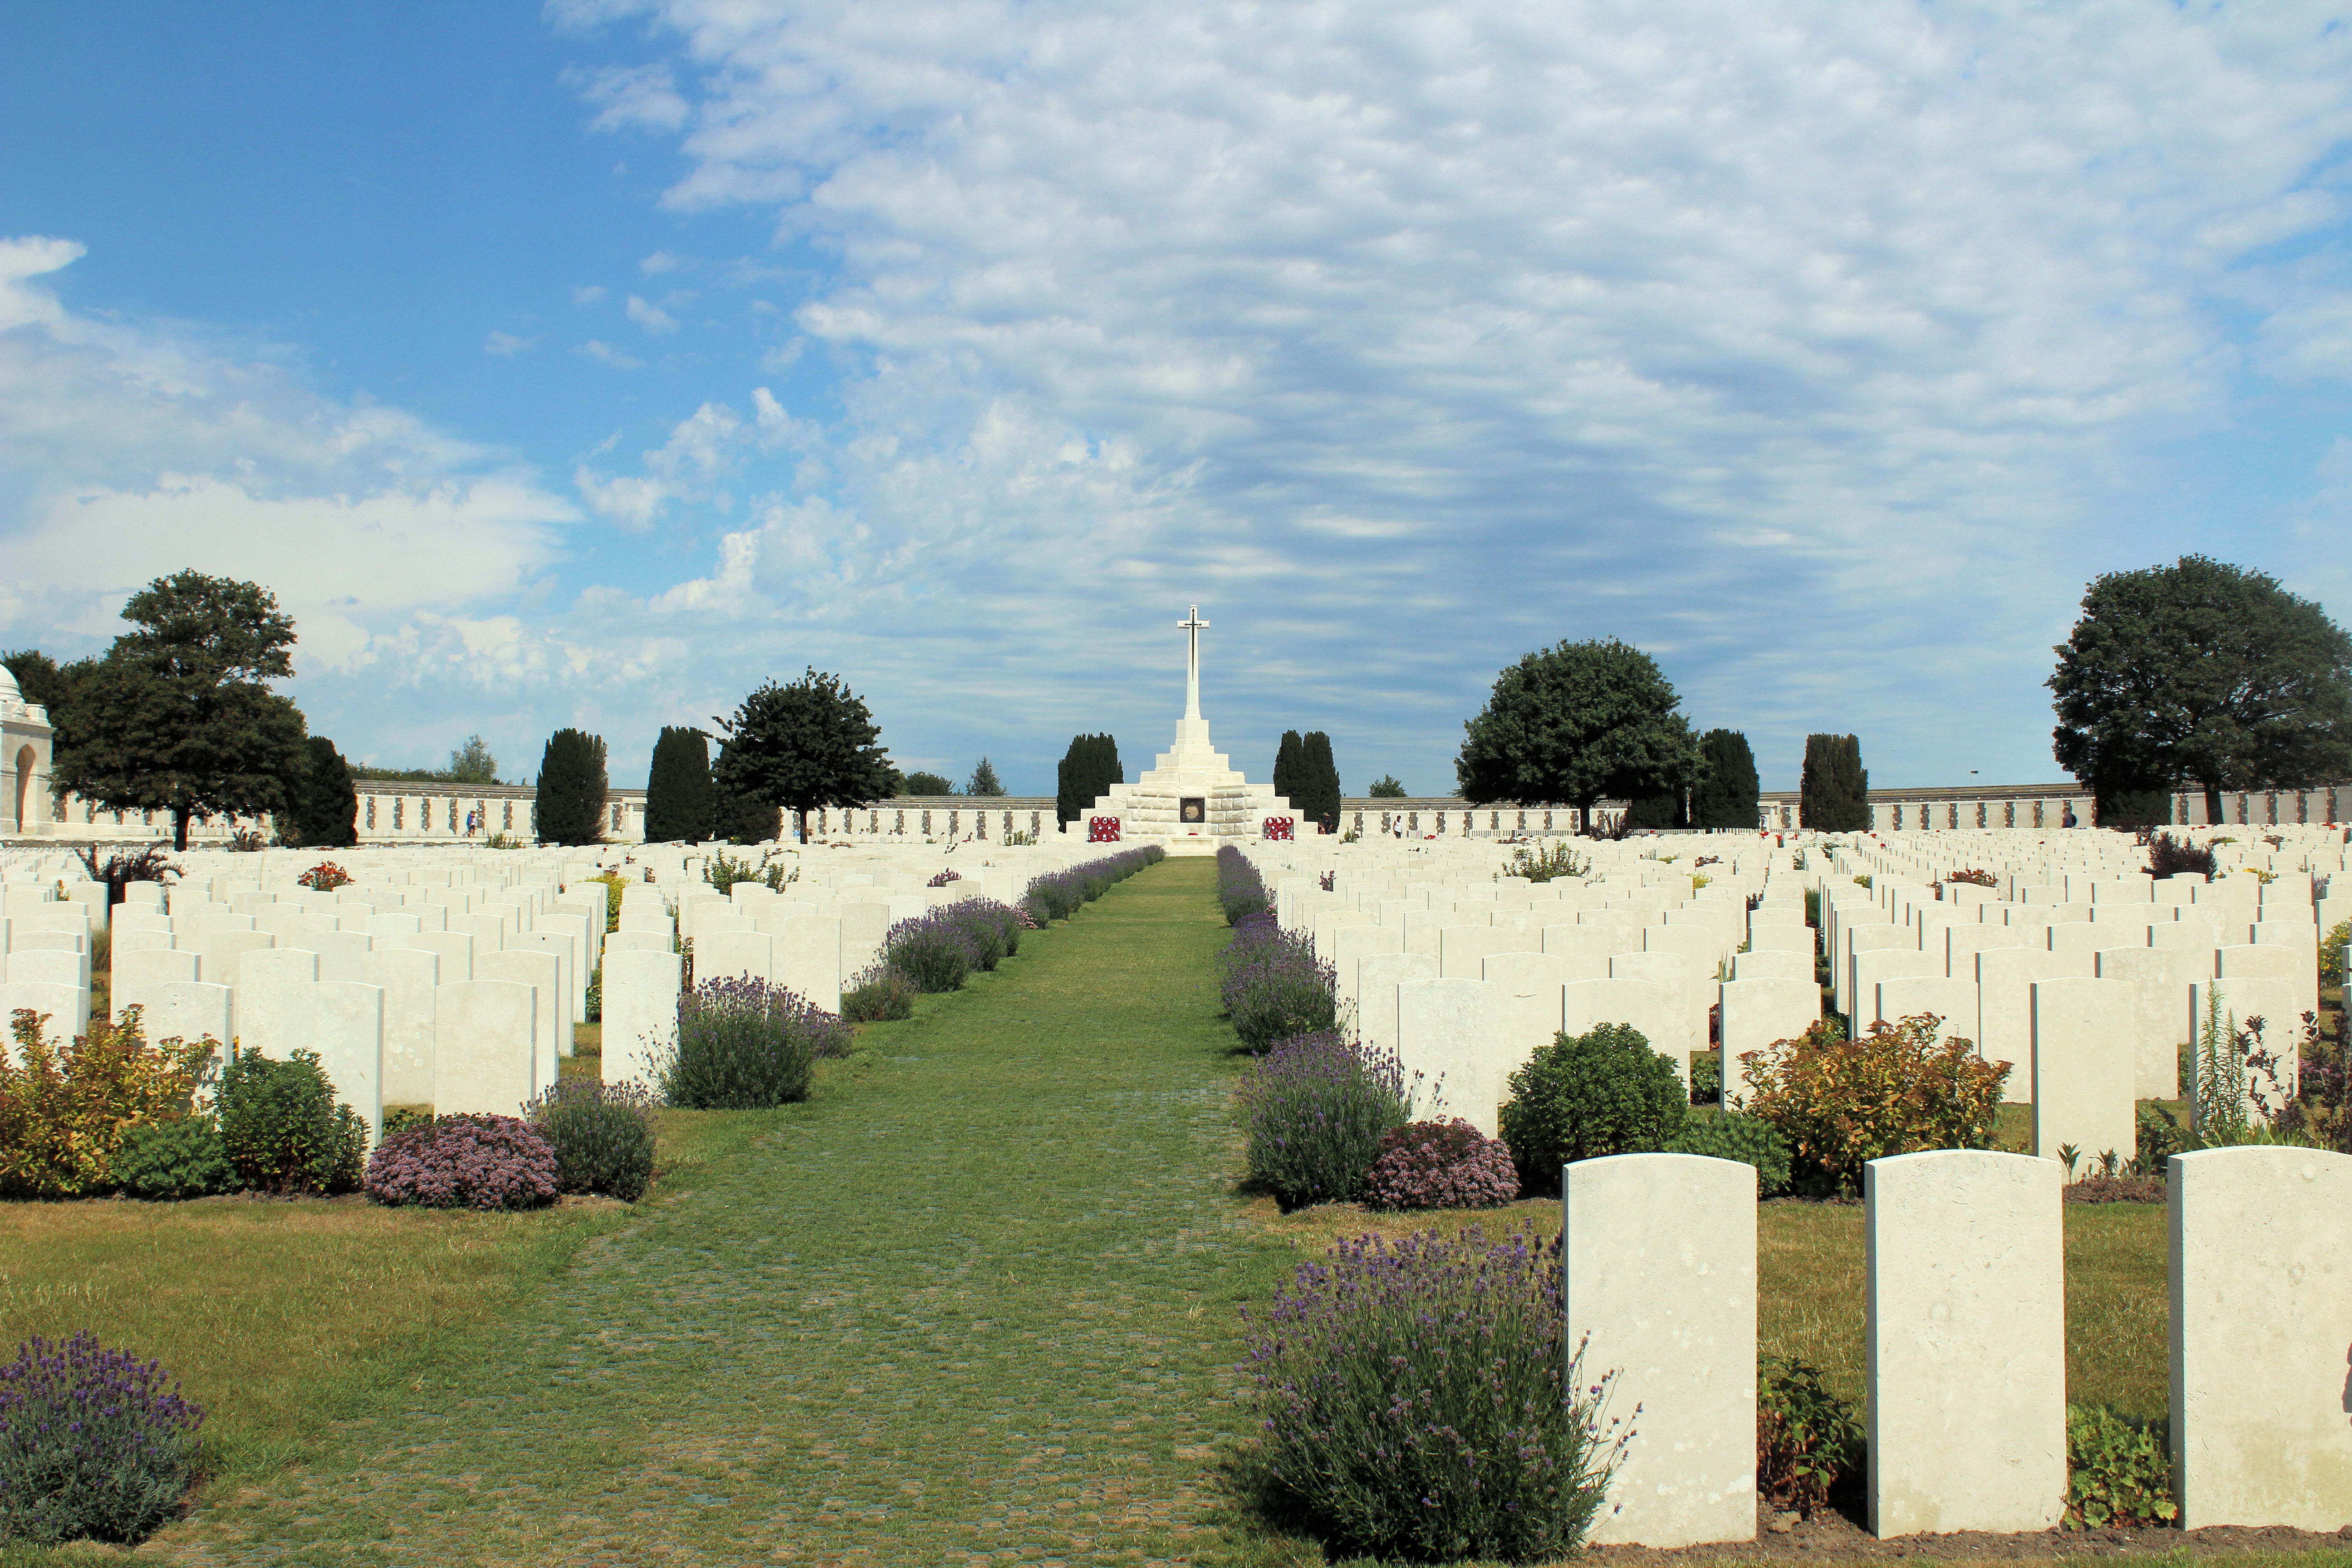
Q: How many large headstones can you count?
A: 3